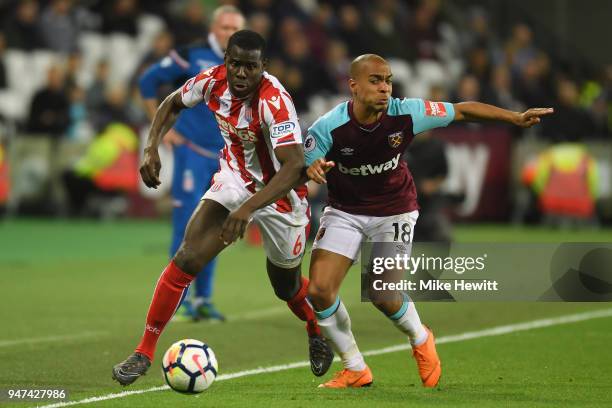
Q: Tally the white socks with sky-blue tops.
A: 2